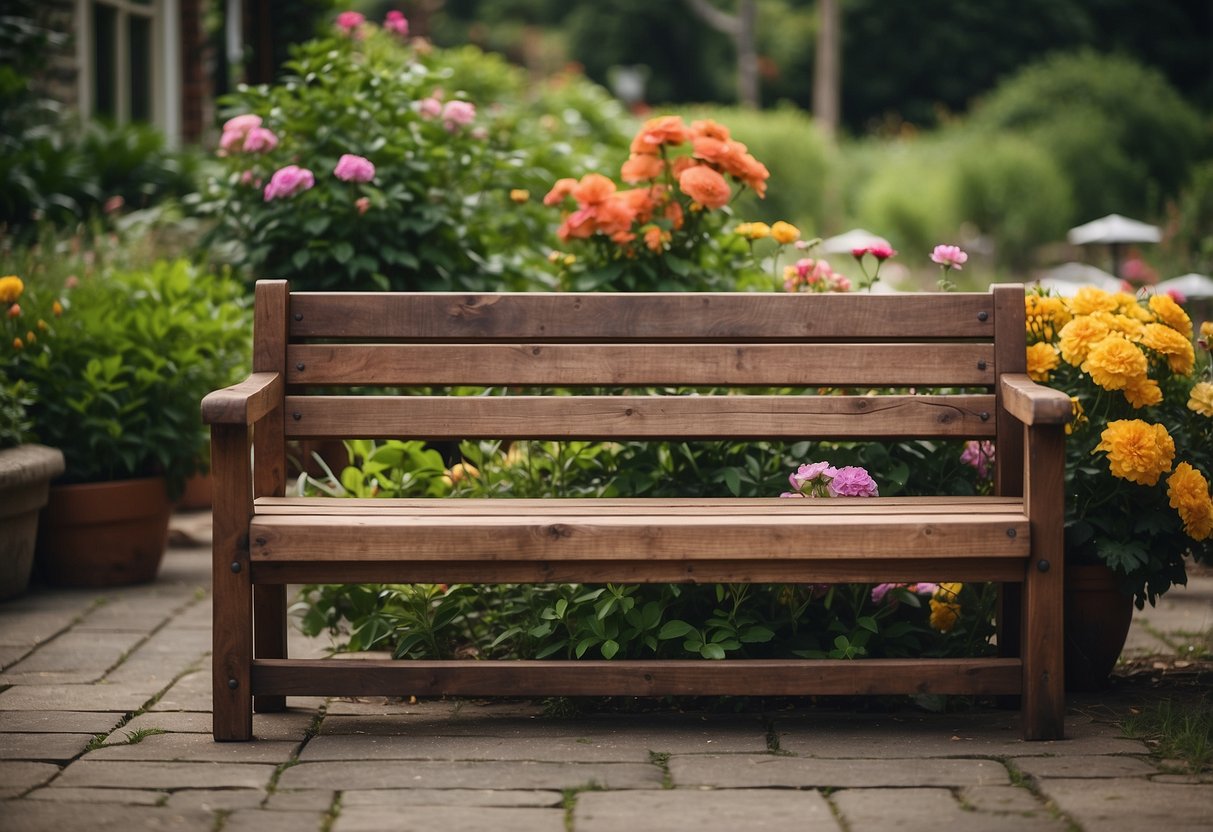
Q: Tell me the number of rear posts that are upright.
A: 2